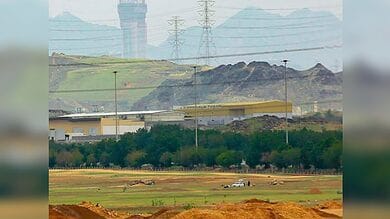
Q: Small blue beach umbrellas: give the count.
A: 0